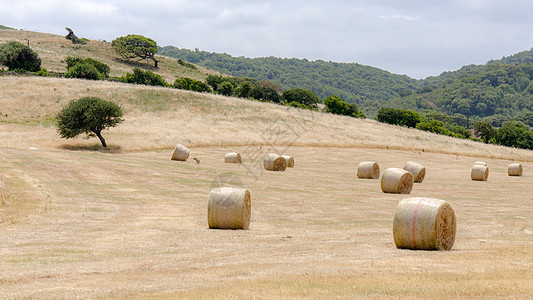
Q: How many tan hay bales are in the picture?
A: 12